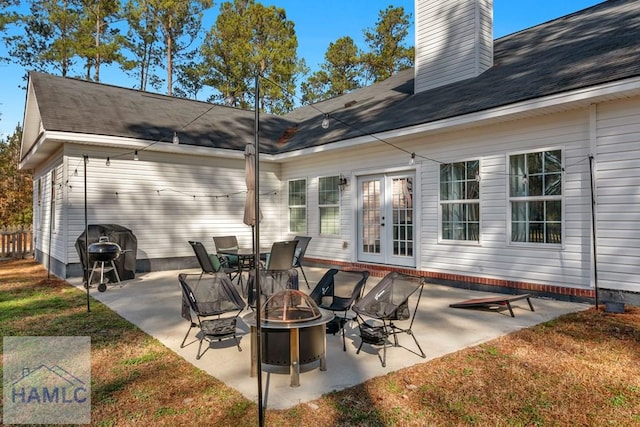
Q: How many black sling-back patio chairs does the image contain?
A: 4